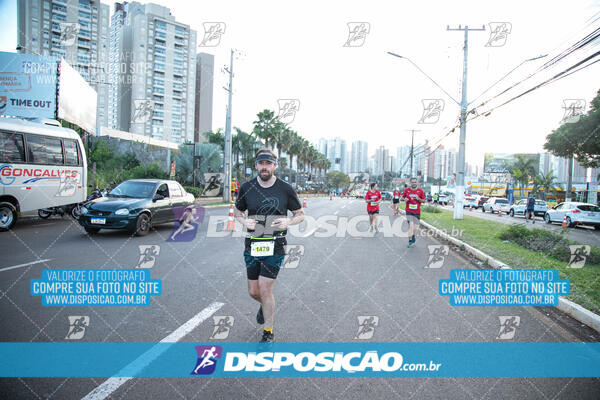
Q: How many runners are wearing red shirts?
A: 3